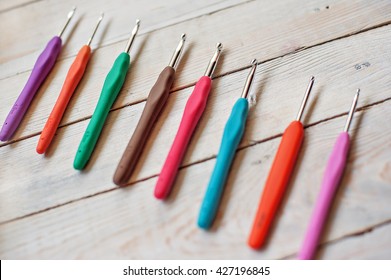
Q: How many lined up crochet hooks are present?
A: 8